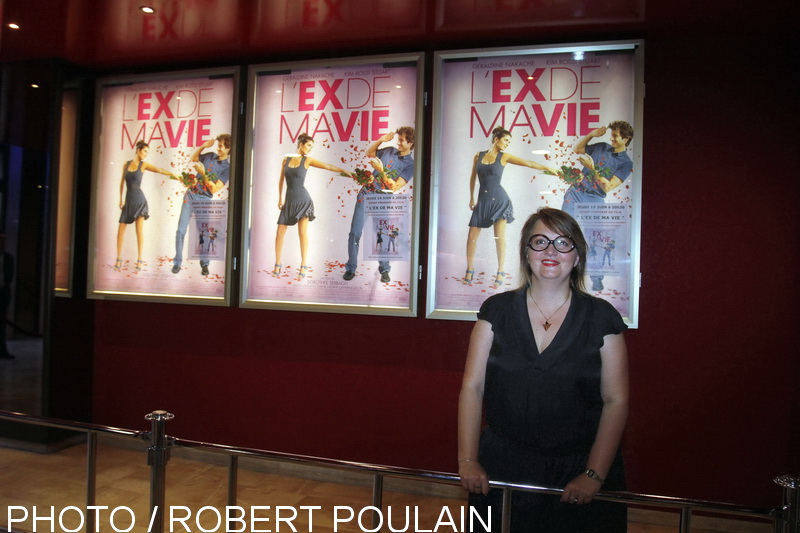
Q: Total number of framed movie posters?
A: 3